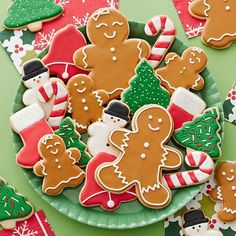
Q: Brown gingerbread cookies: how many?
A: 7